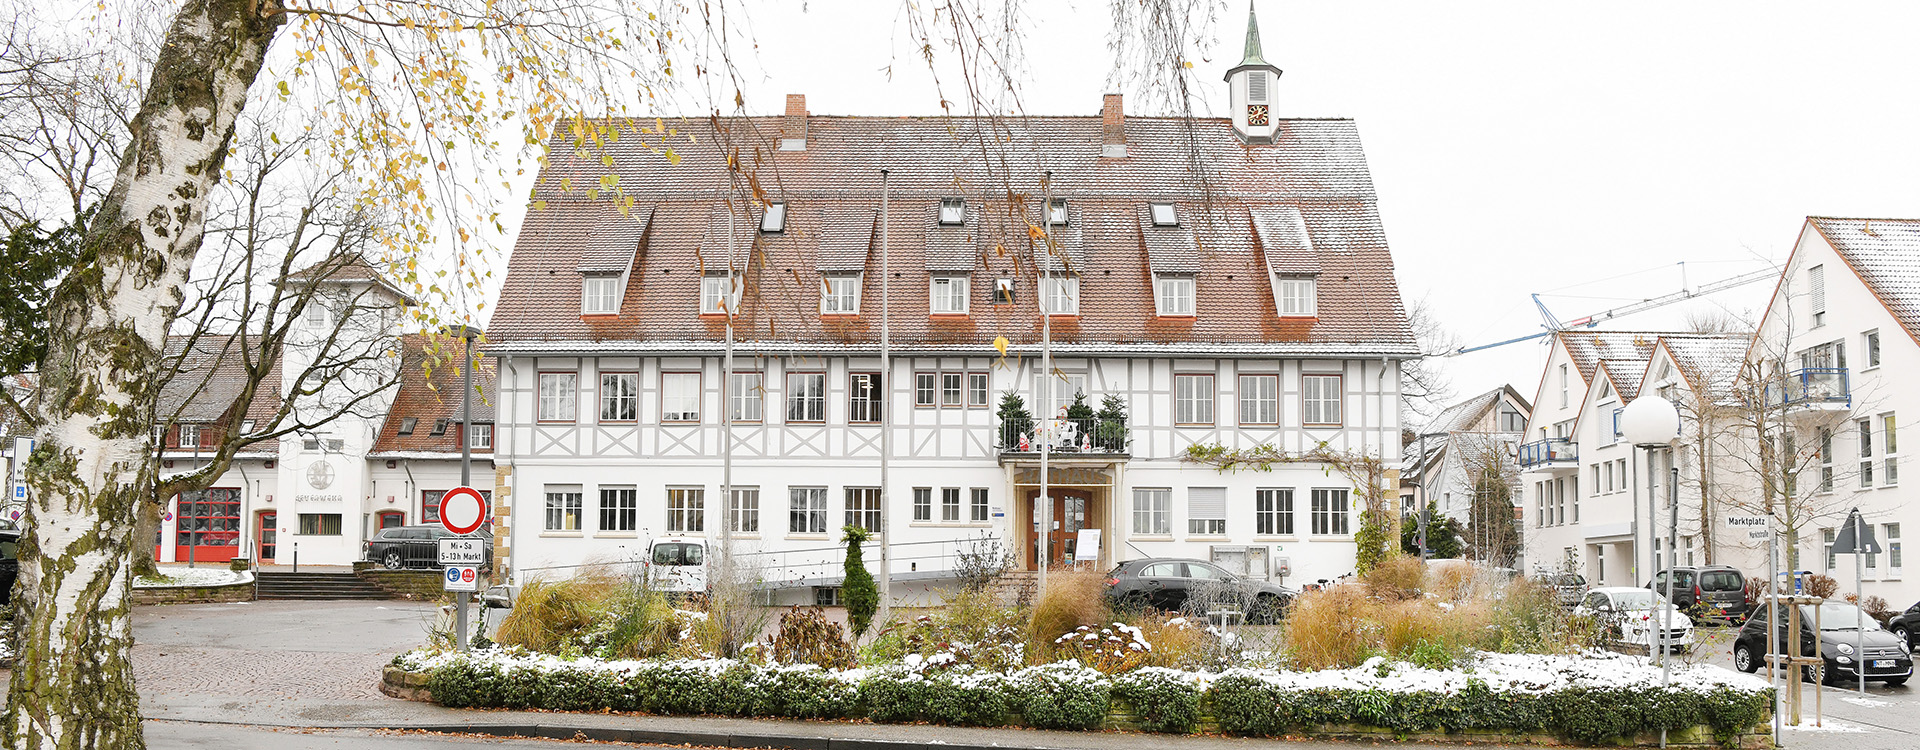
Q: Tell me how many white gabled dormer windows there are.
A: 7